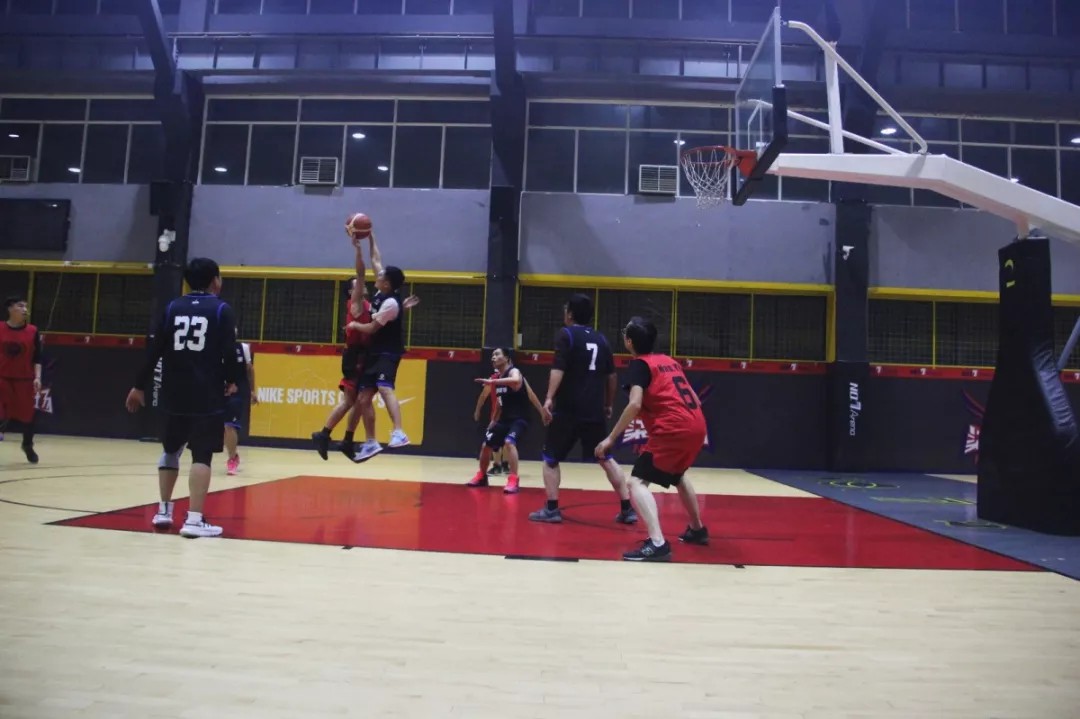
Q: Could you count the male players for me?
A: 9